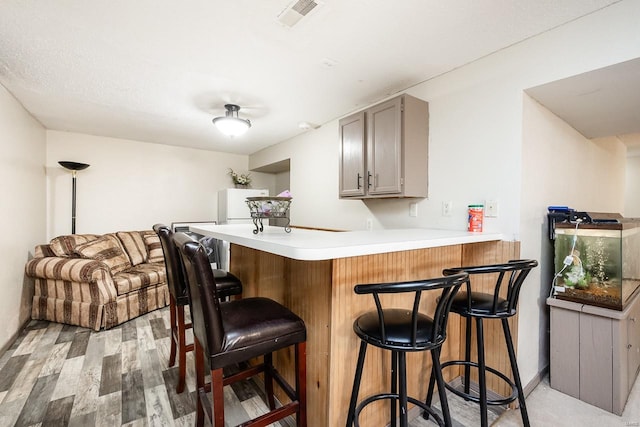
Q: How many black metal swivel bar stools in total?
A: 2